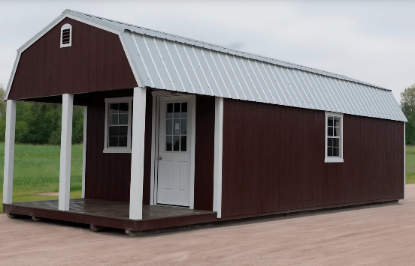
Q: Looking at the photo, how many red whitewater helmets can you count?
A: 0